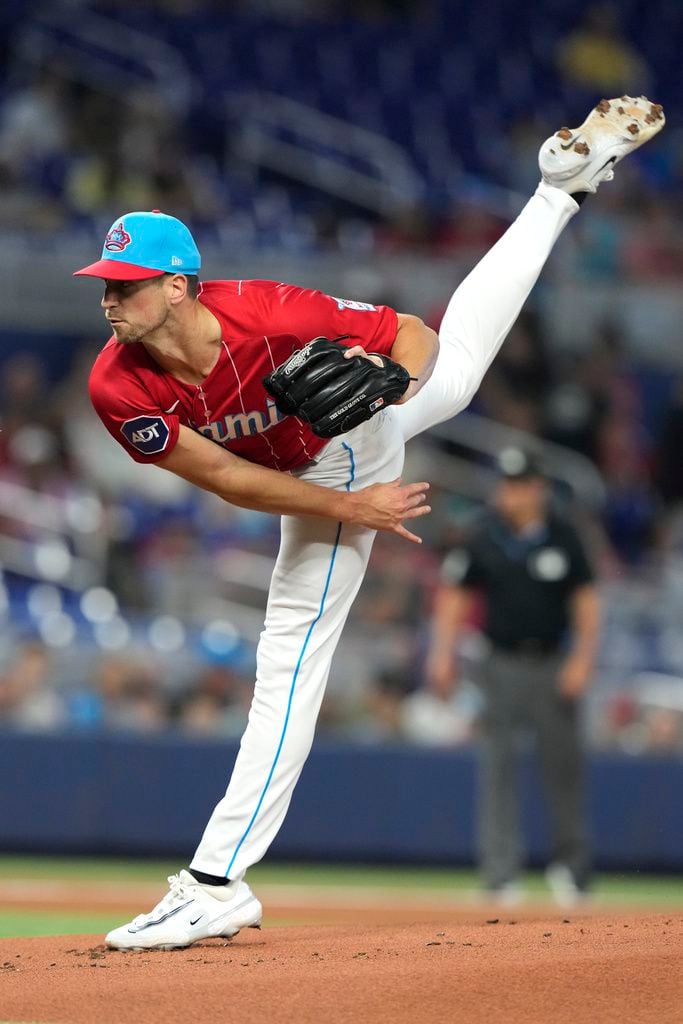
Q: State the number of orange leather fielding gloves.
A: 0